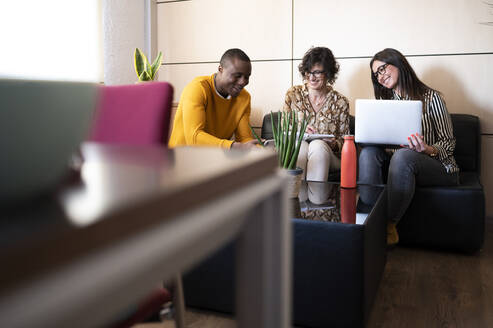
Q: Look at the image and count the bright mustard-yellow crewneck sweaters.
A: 1